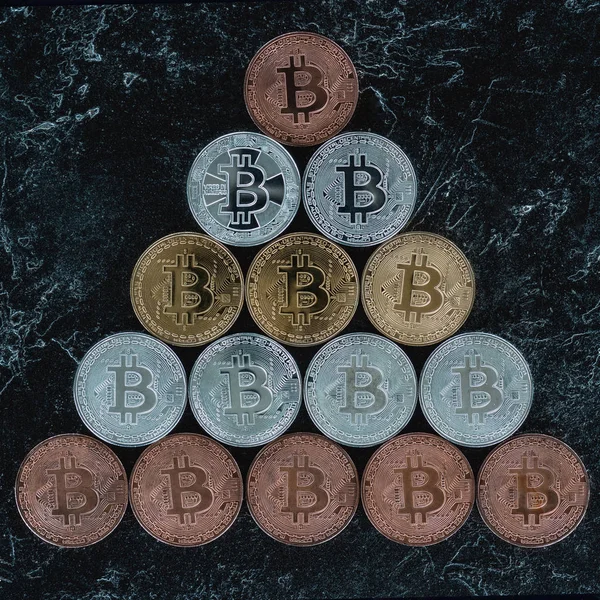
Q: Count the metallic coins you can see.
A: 15